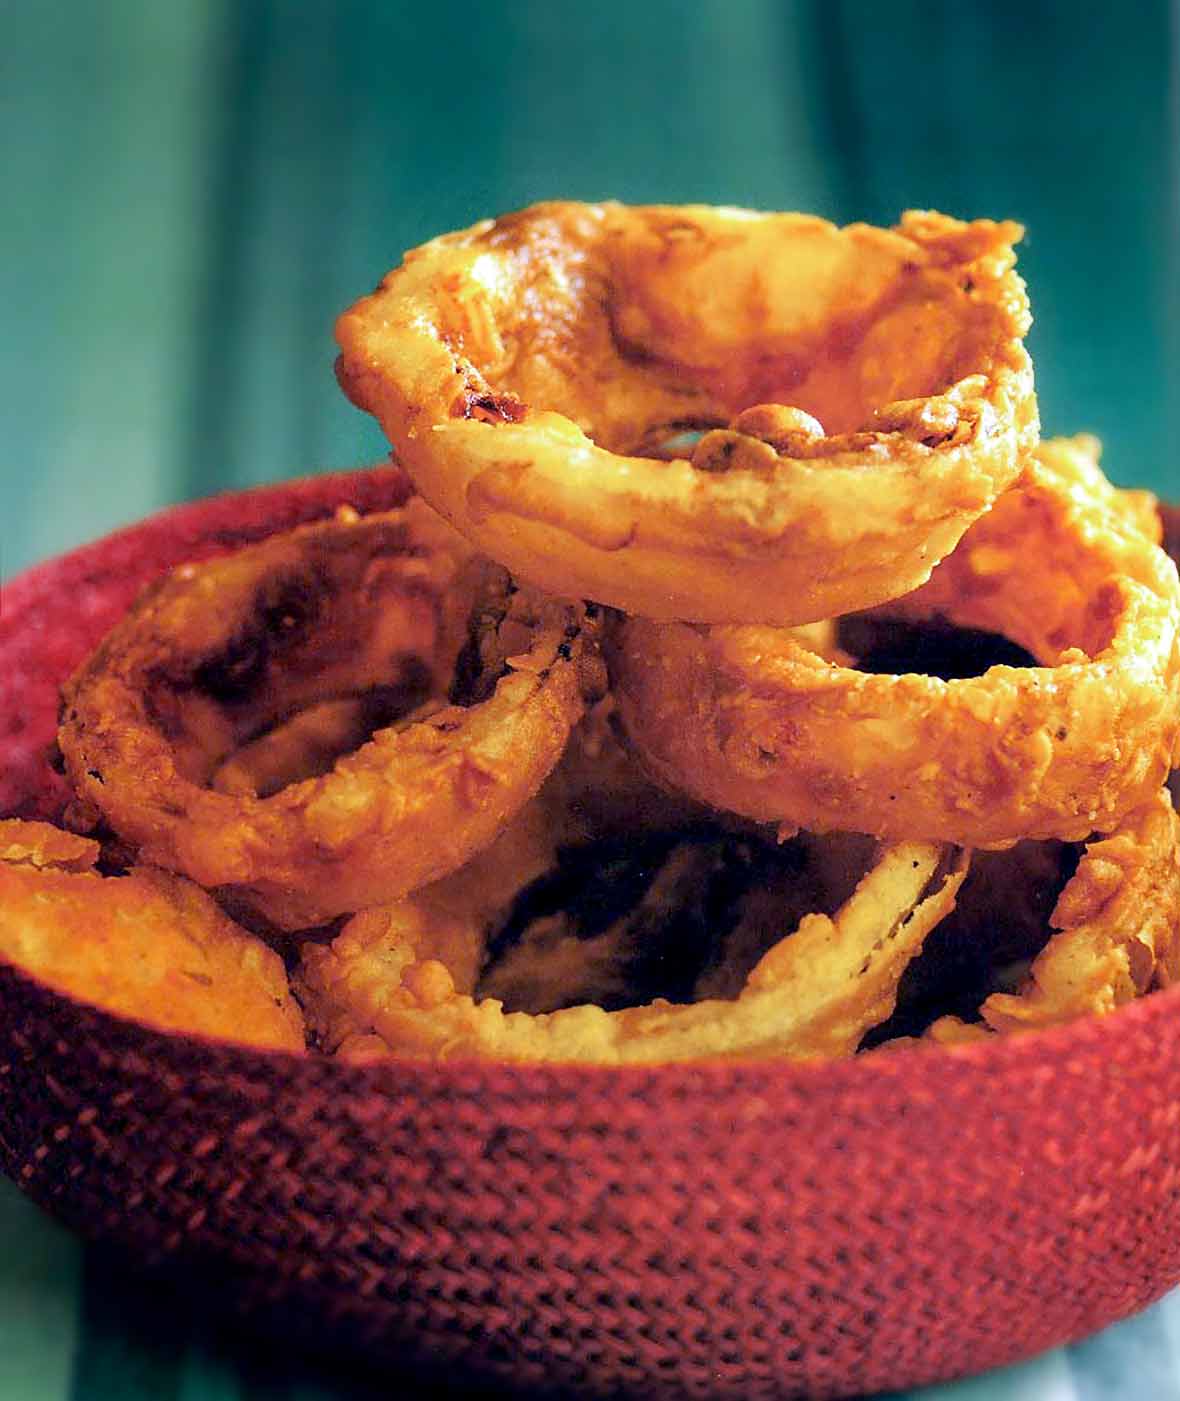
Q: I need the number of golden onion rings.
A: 6